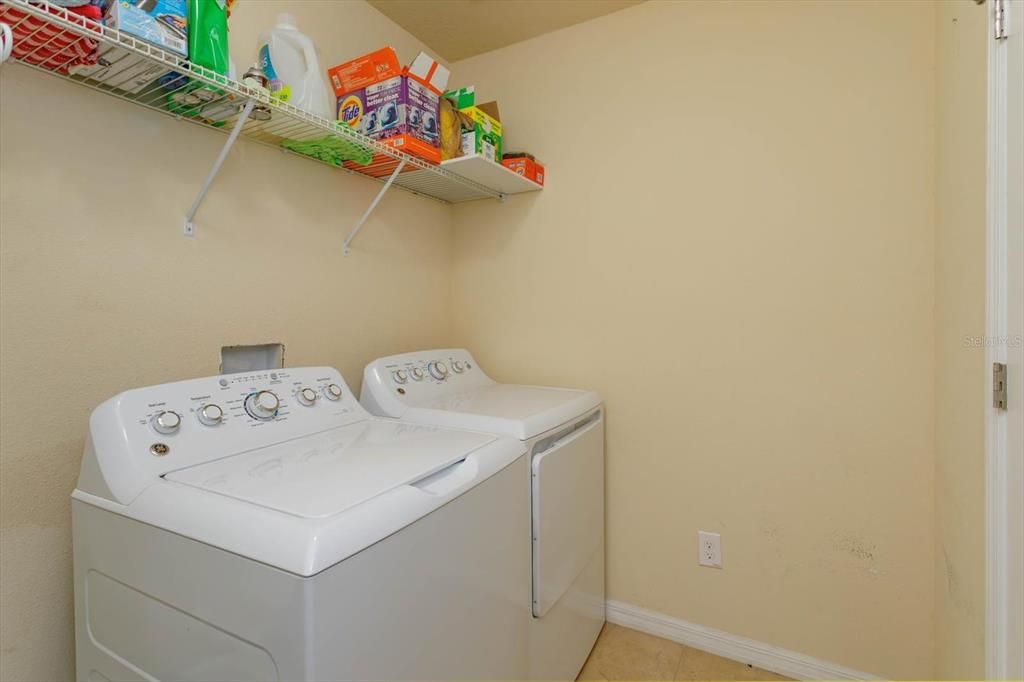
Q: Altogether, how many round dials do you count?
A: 9